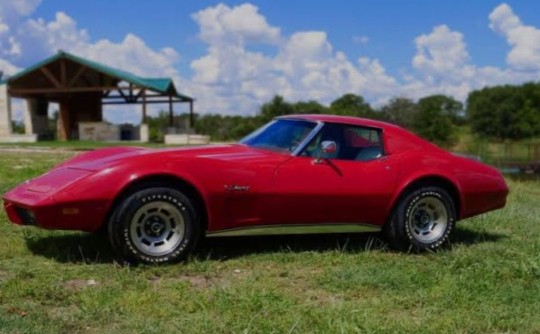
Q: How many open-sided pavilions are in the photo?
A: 1